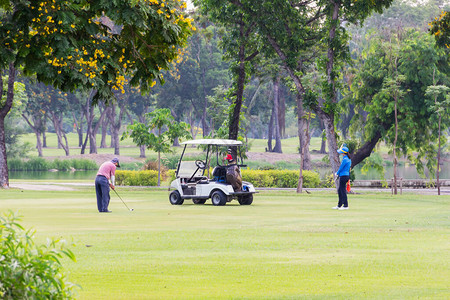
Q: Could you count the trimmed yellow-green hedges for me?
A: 2